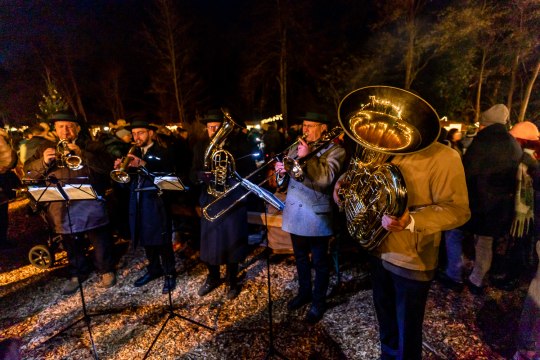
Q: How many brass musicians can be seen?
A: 5